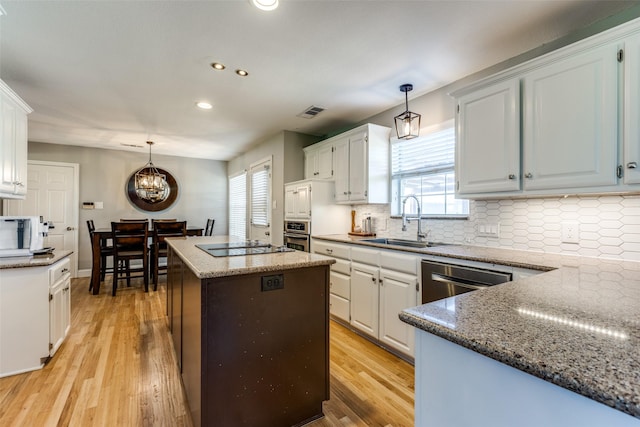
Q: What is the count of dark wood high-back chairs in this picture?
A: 6